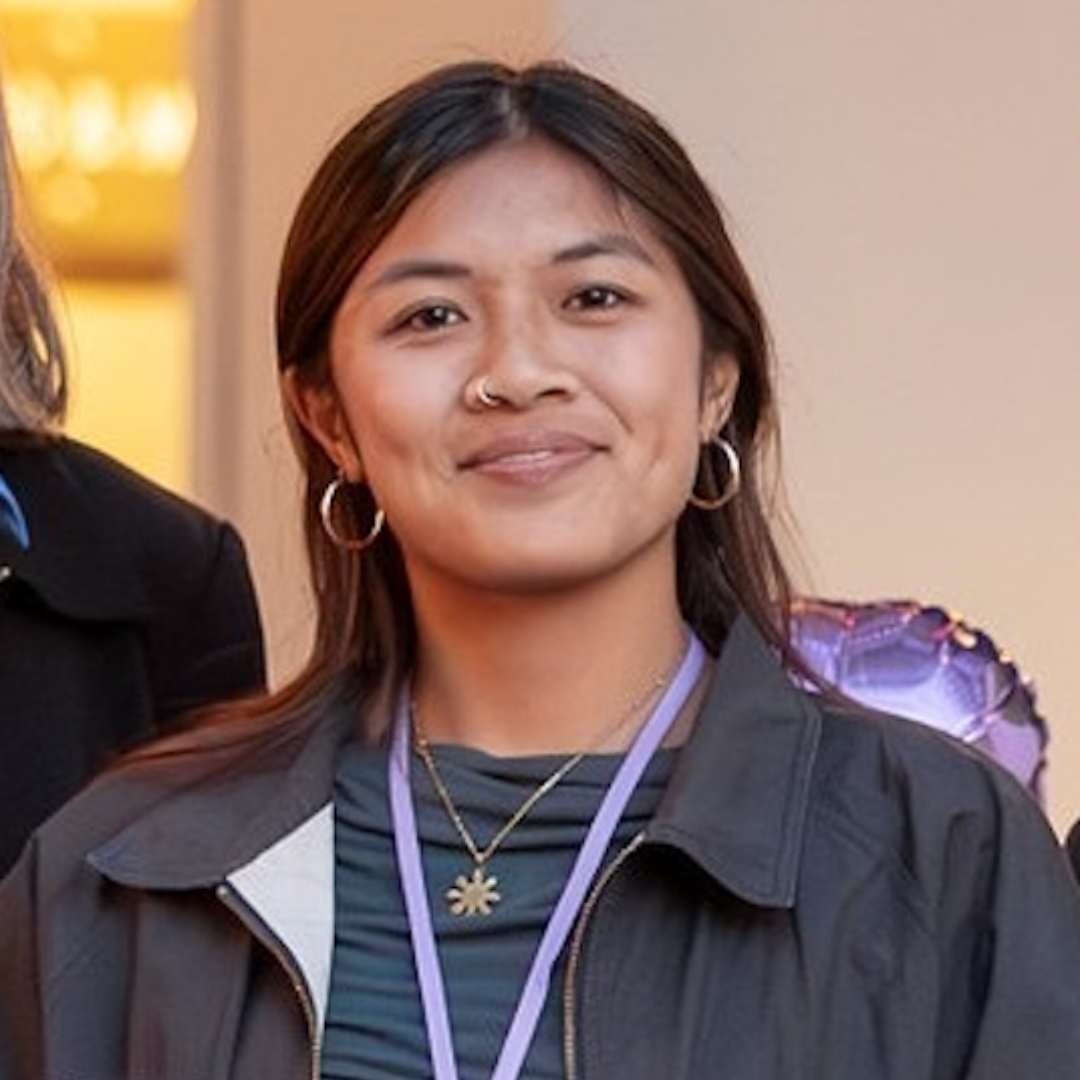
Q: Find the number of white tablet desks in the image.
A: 0